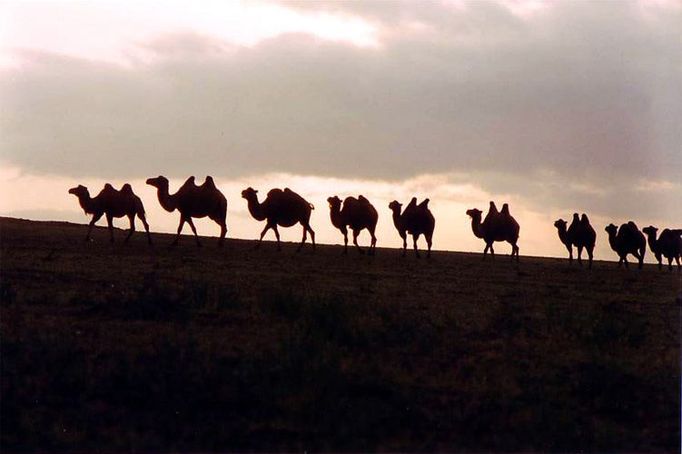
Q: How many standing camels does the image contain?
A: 9